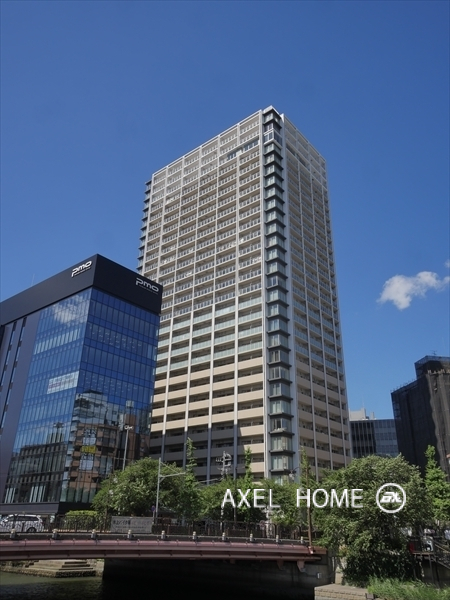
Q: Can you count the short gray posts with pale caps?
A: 10